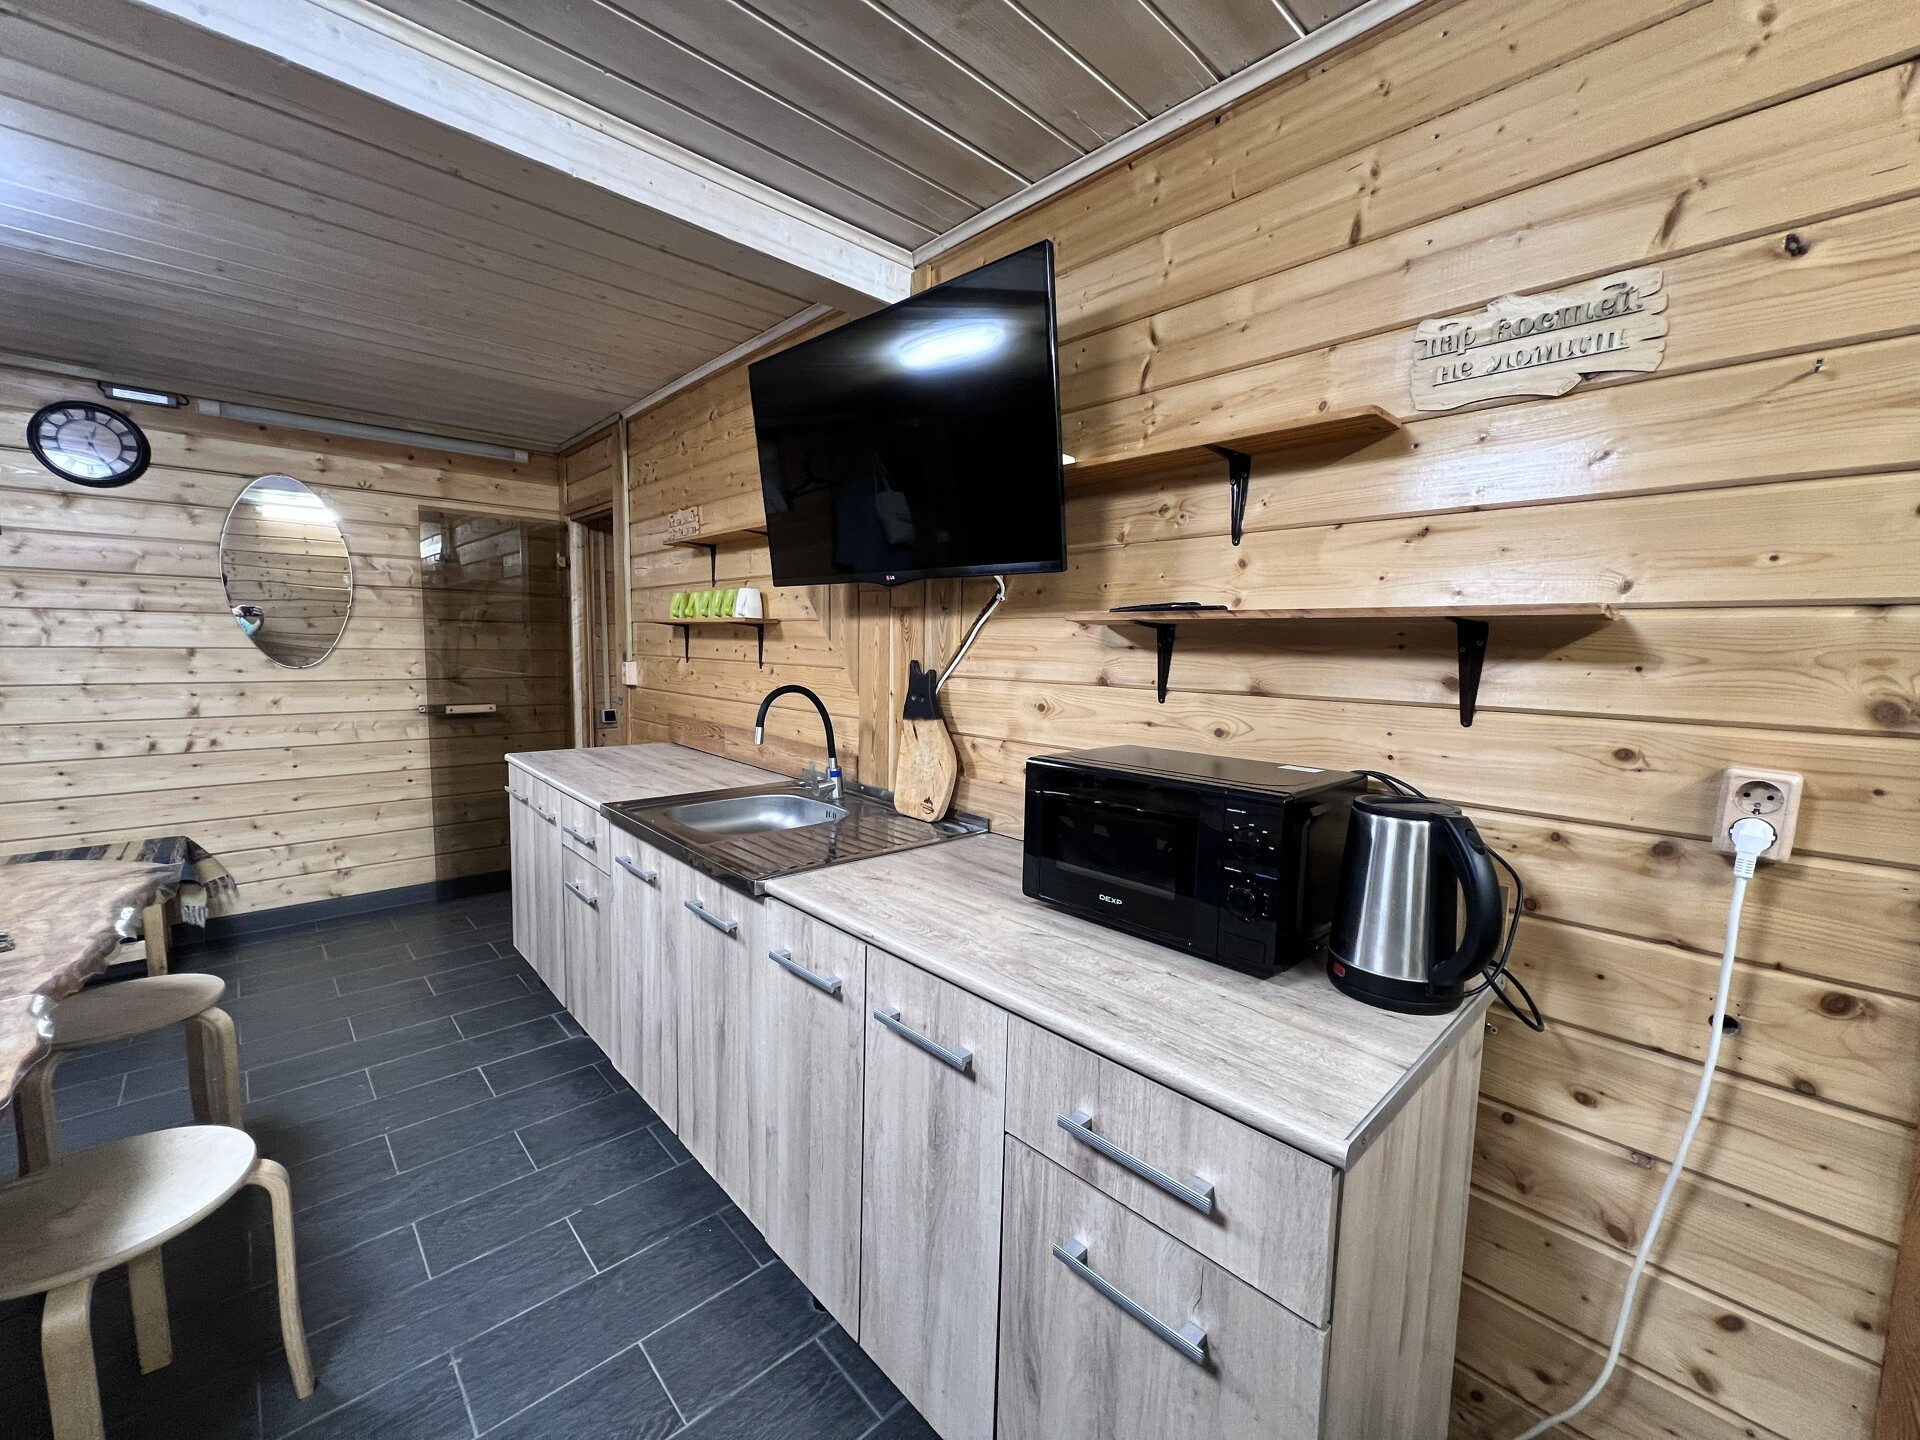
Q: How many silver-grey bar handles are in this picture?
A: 10